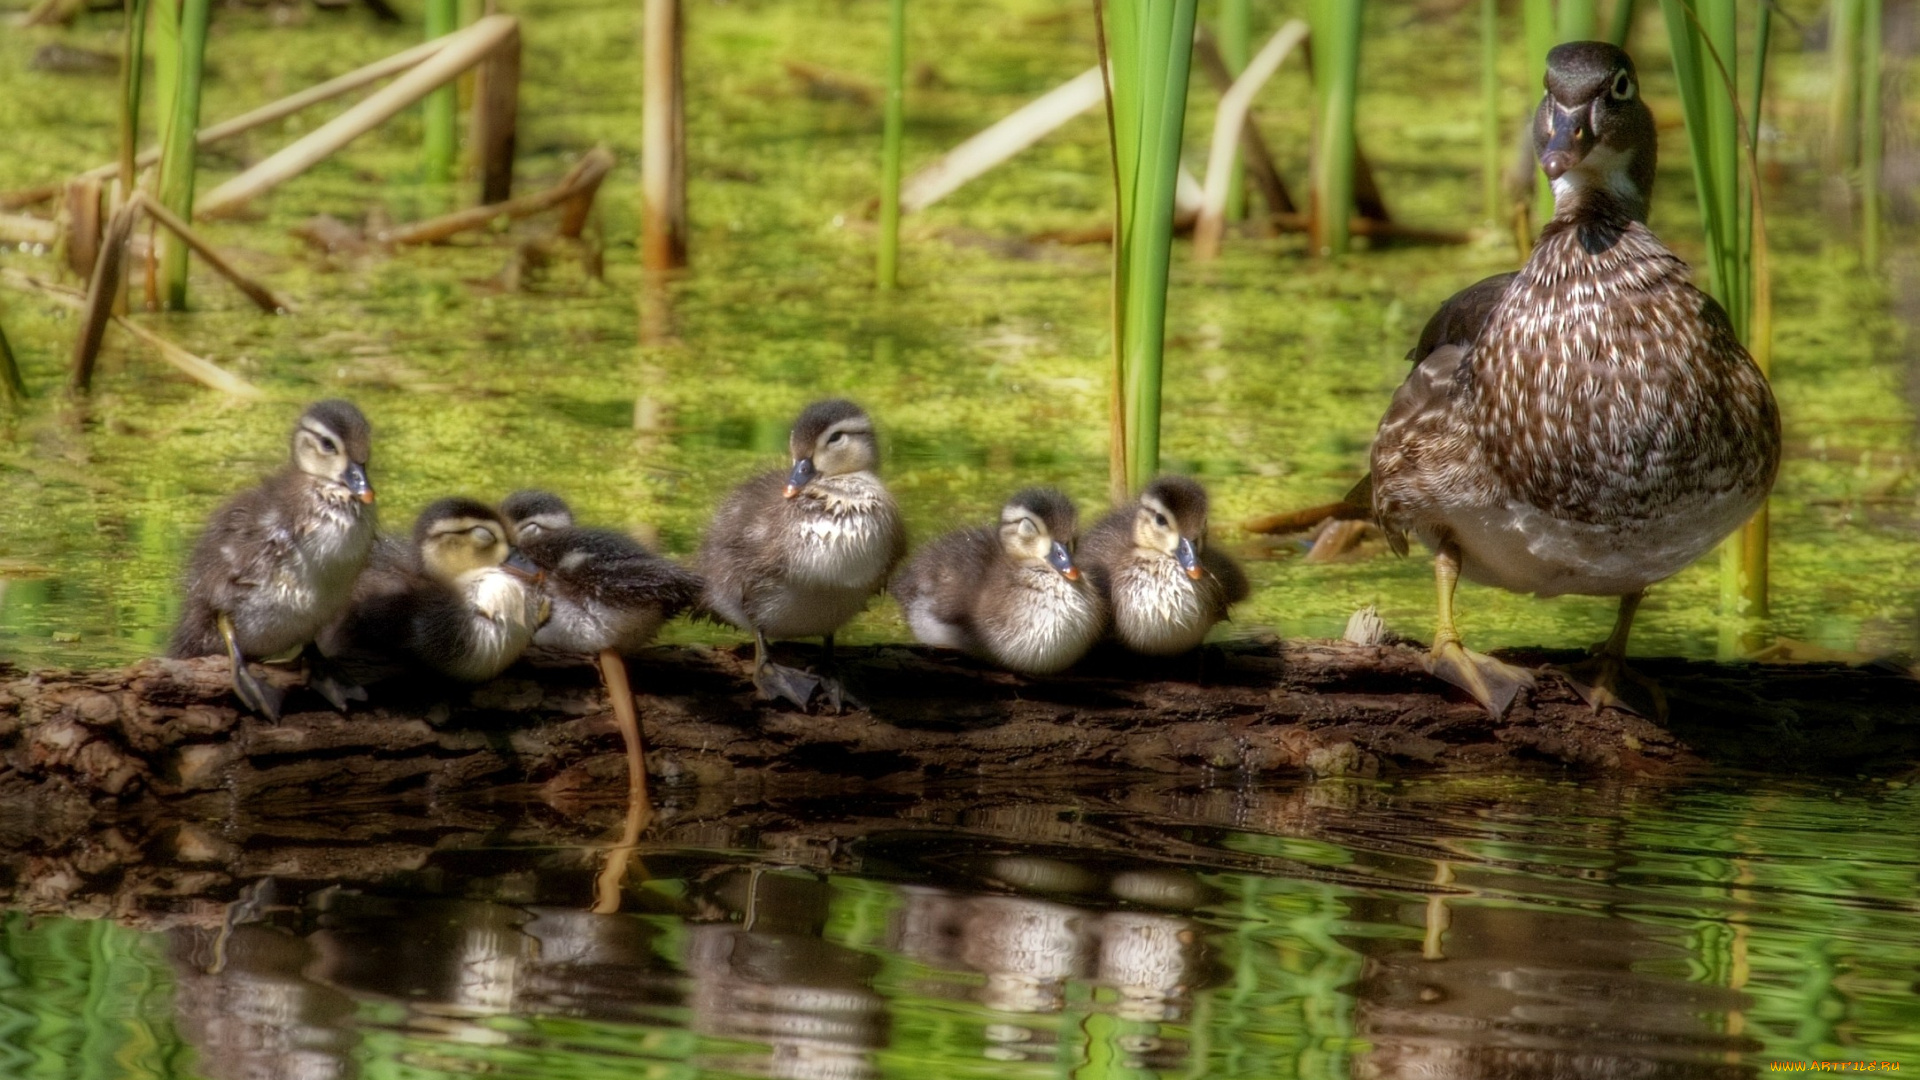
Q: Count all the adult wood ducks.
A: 1